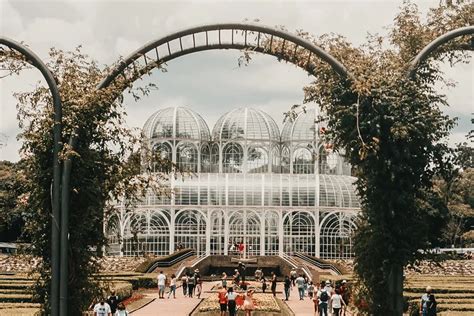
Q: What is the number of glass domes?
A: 3